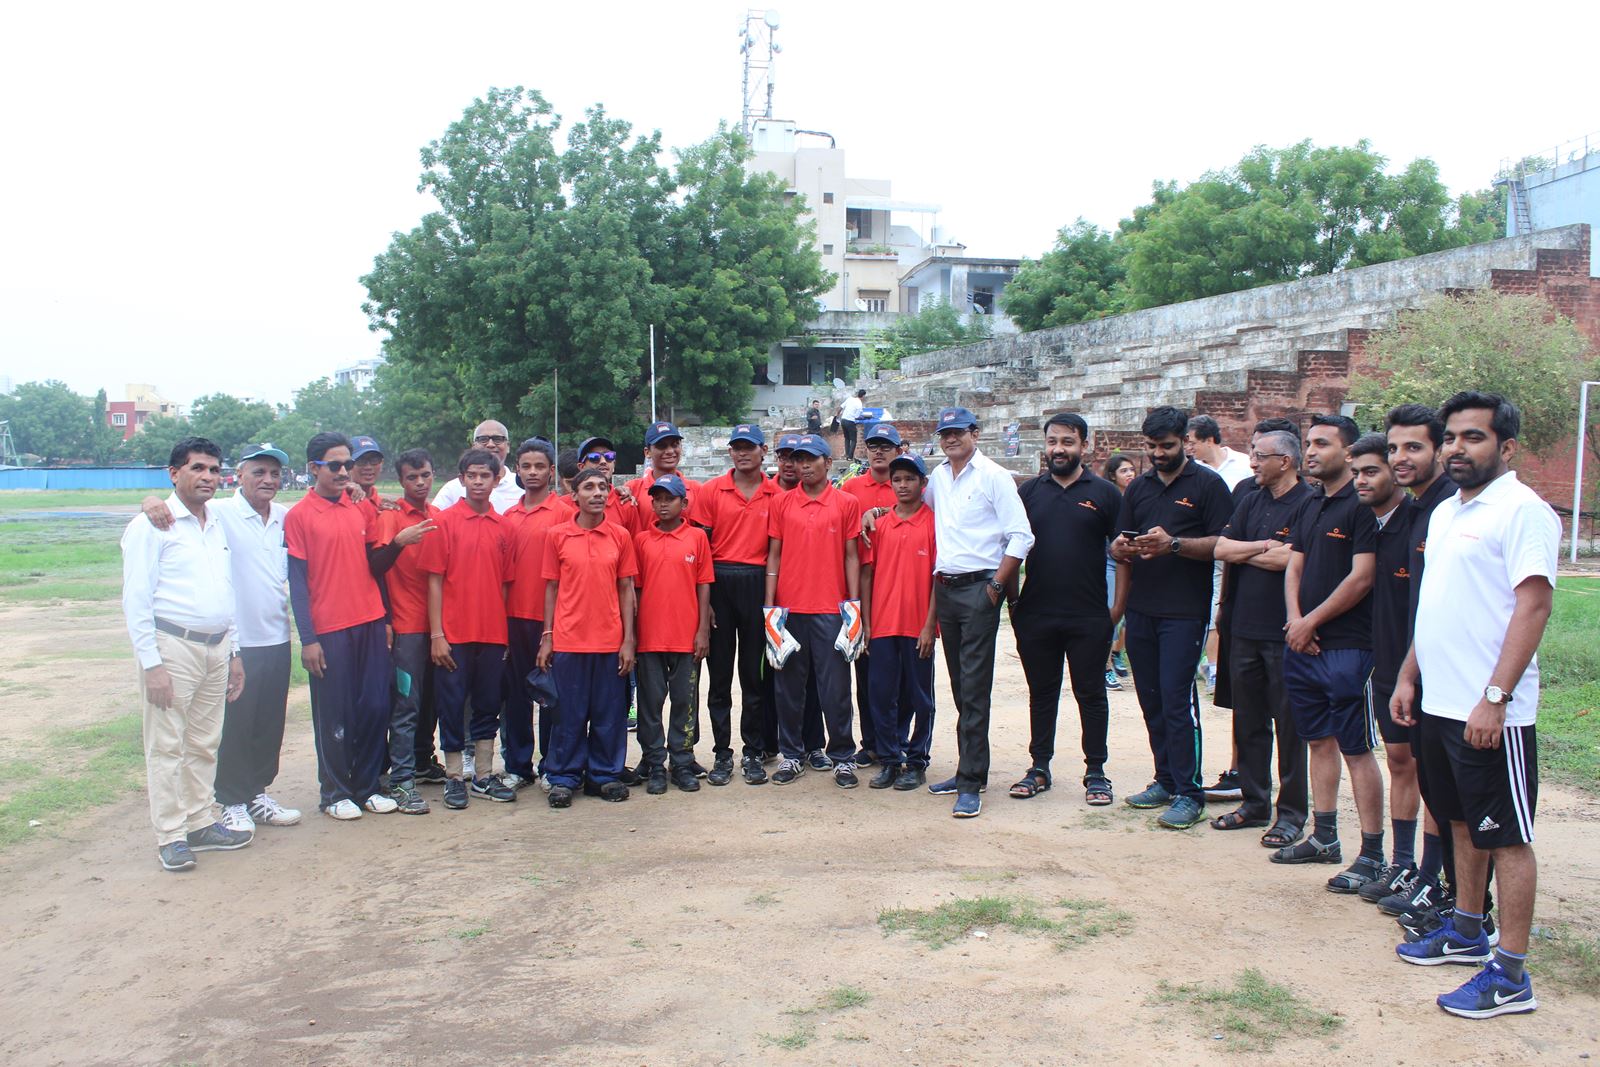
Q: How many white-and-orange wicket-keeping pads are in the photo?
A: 2